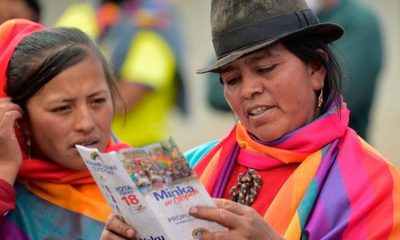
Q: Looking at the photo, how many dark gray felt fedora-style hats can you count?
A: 1